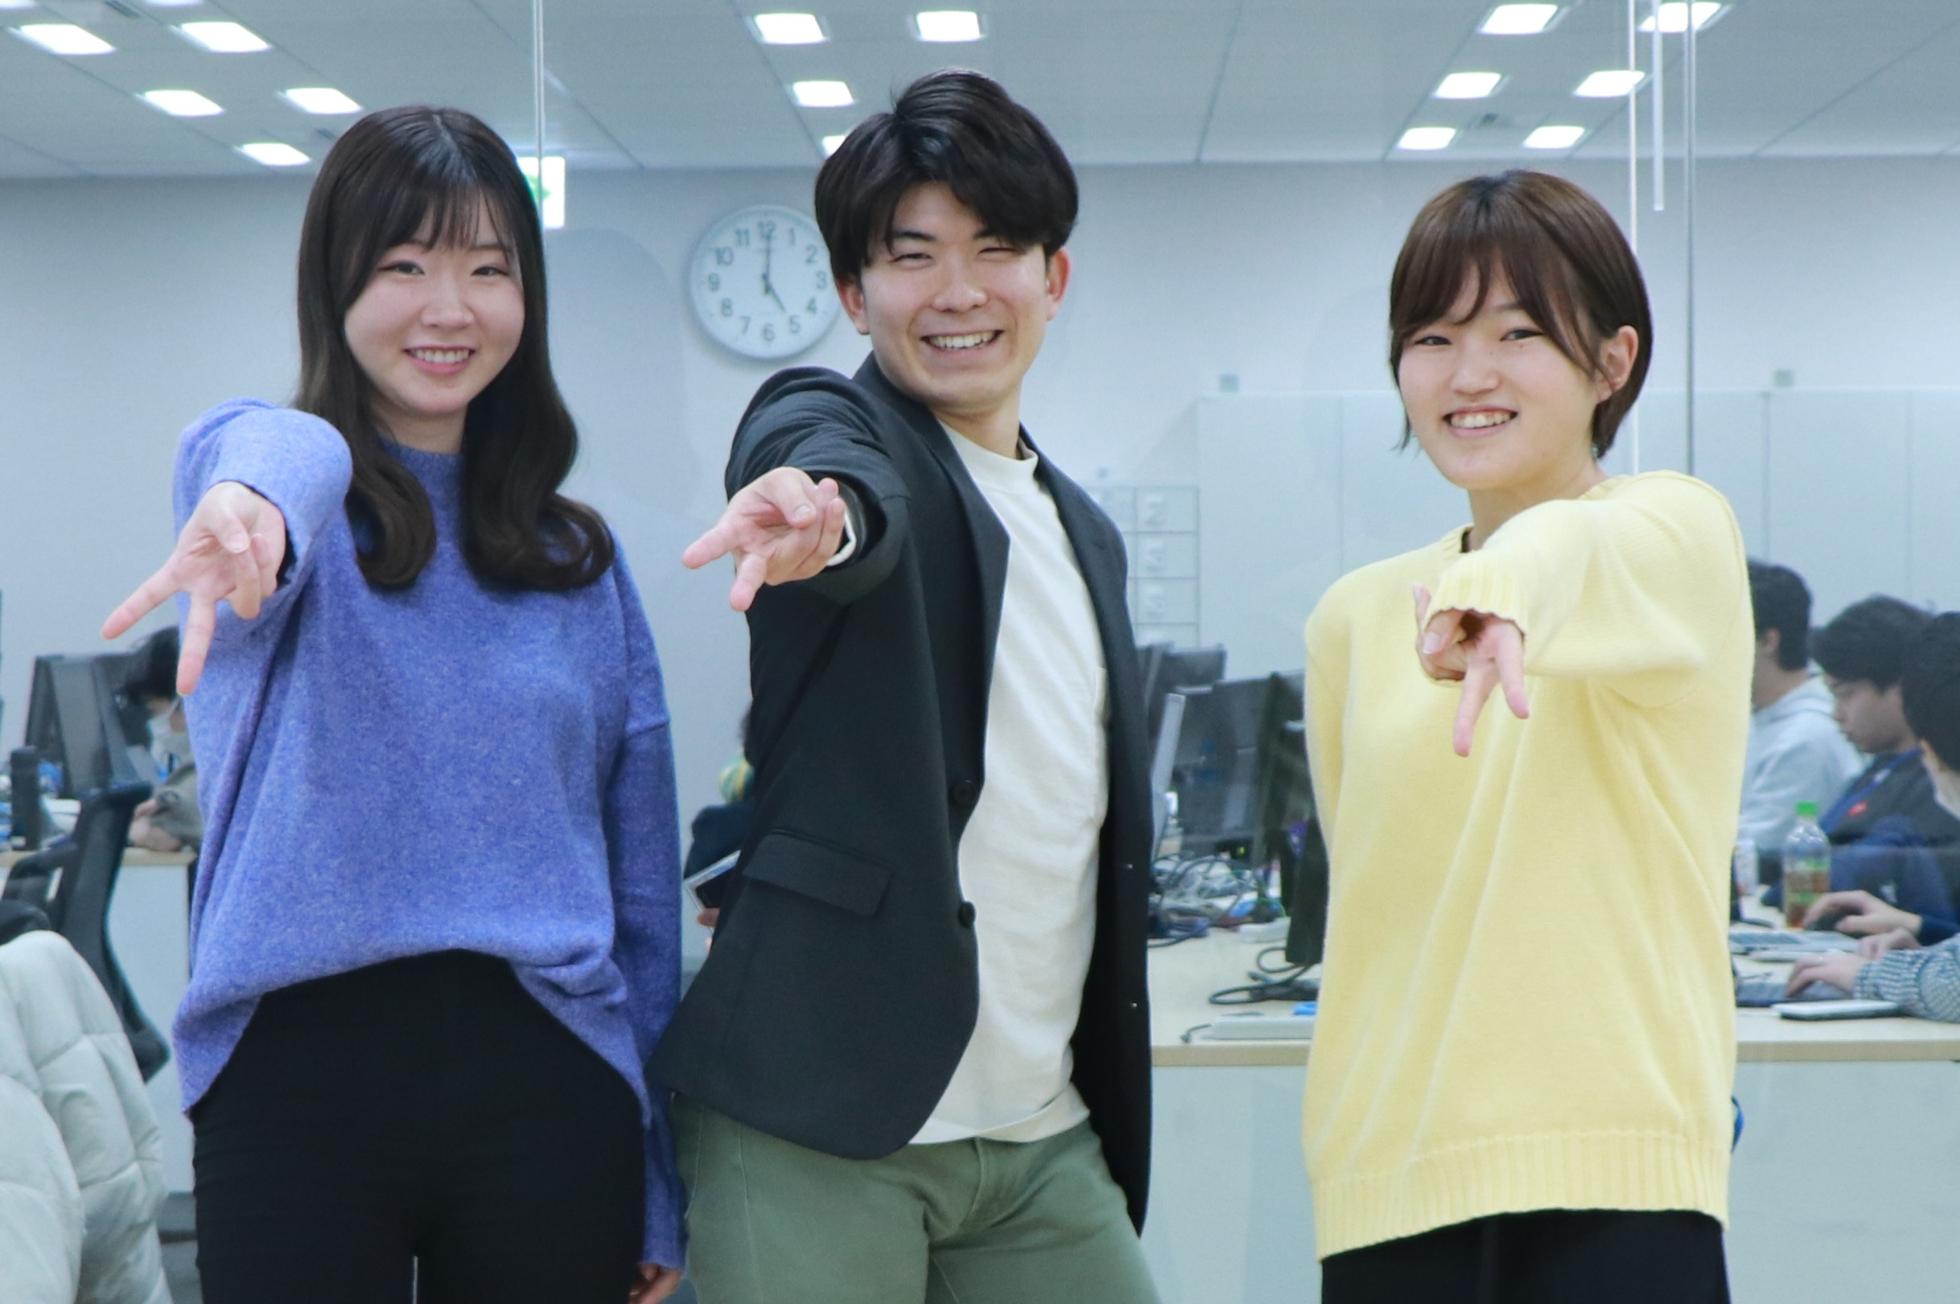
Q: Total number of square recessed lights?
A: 15